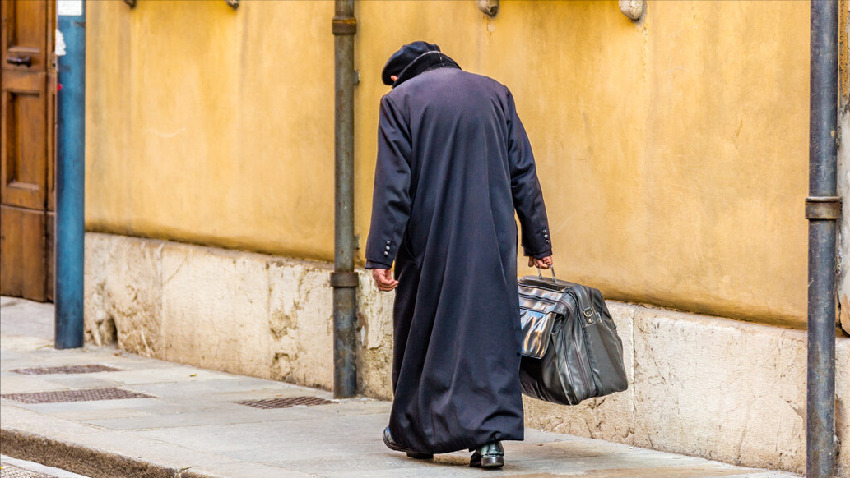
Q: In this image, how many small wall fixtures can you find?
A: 4